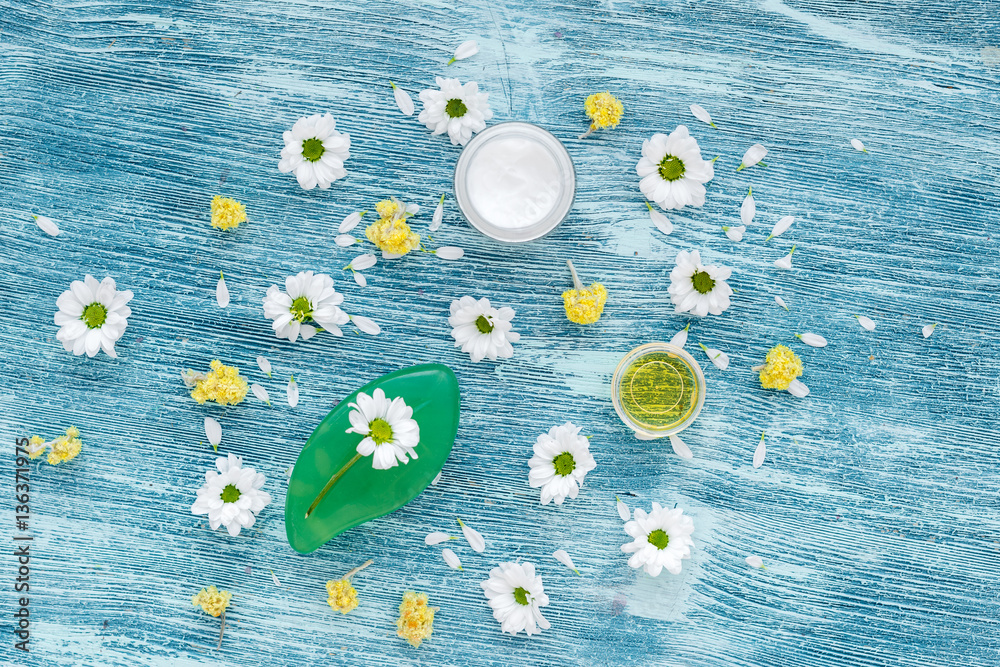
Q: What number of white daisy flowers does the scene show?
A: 12